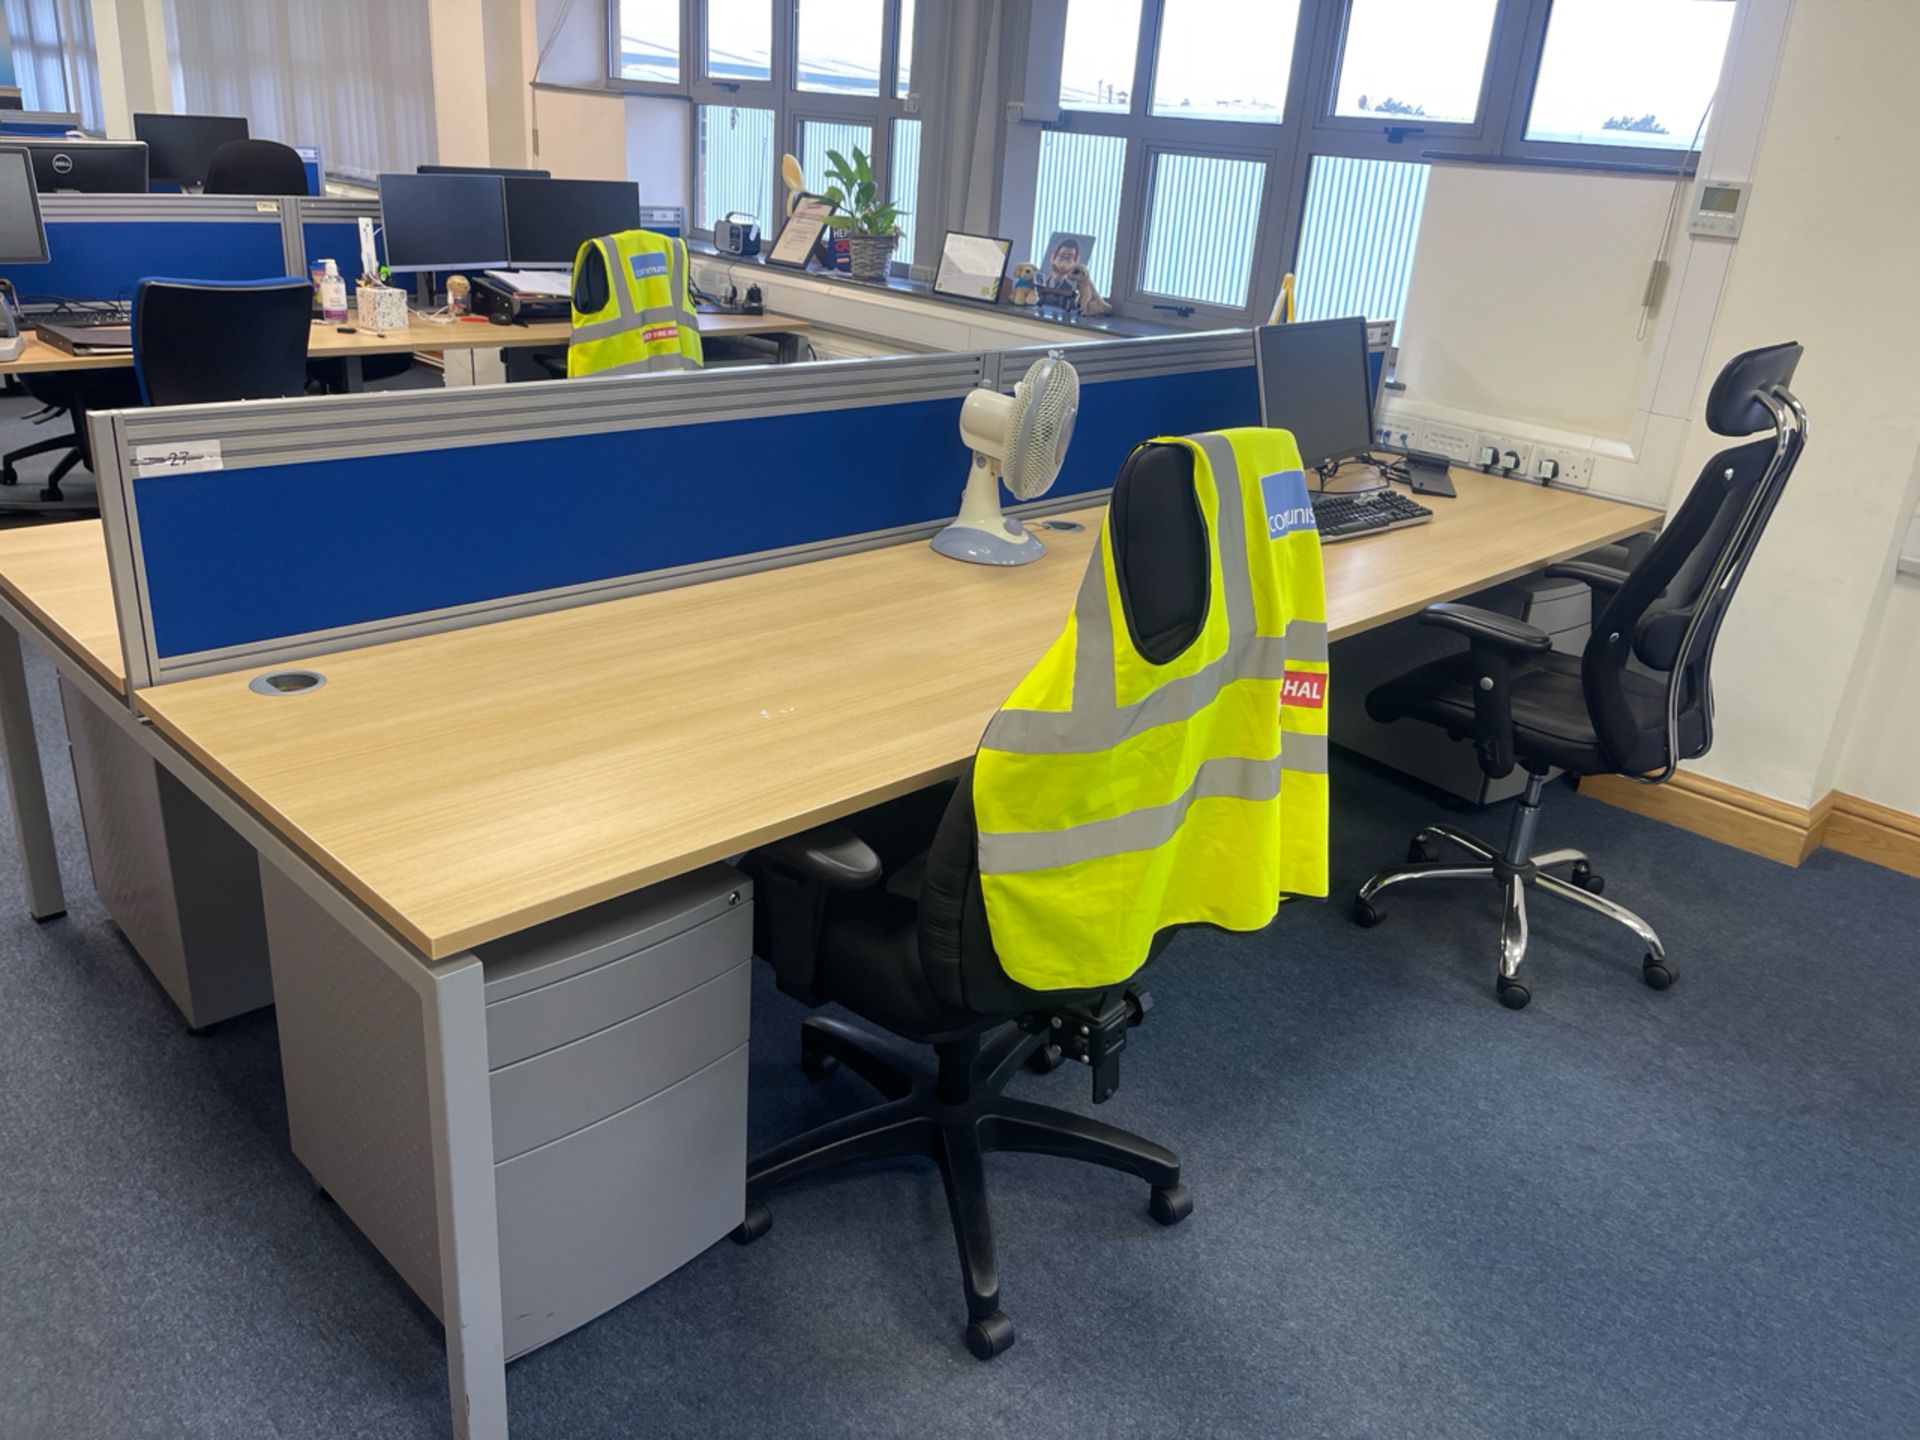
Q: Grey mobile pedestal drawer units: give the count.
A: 3